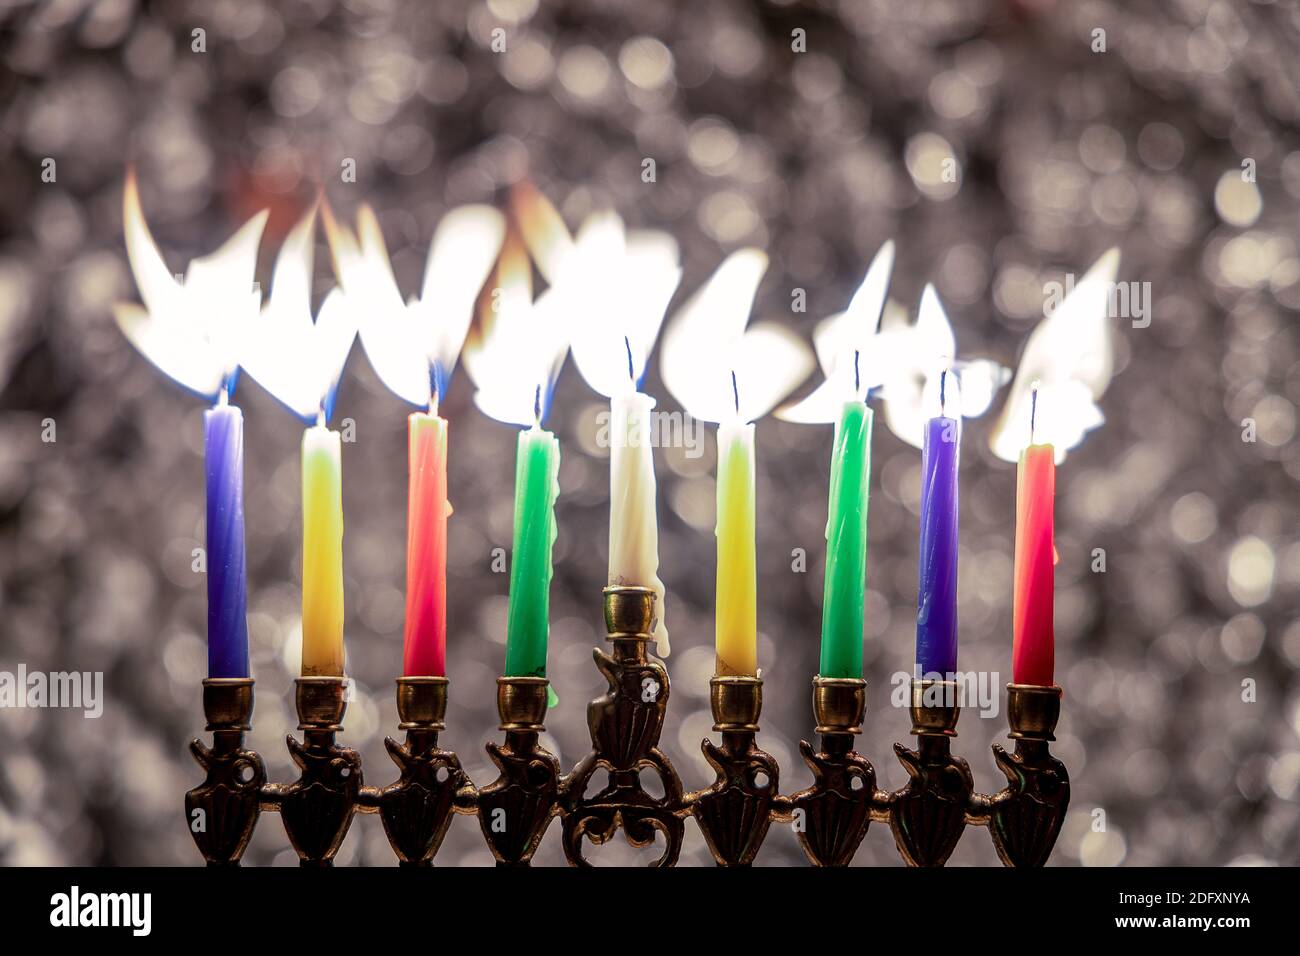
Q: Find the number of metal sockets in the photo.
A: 9